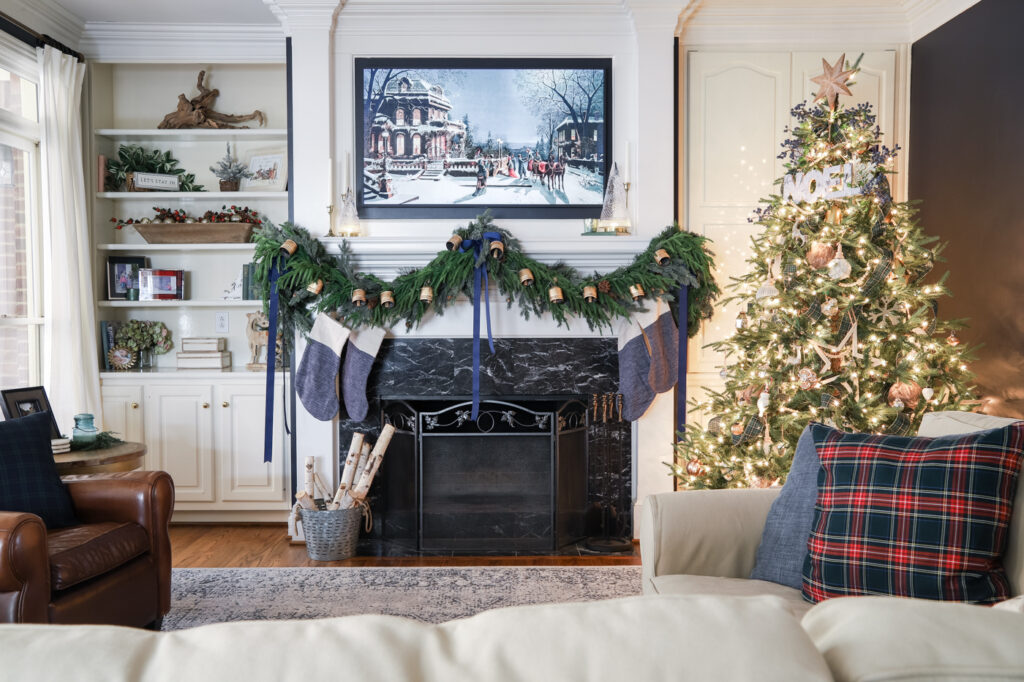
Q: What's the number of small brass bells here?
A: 12